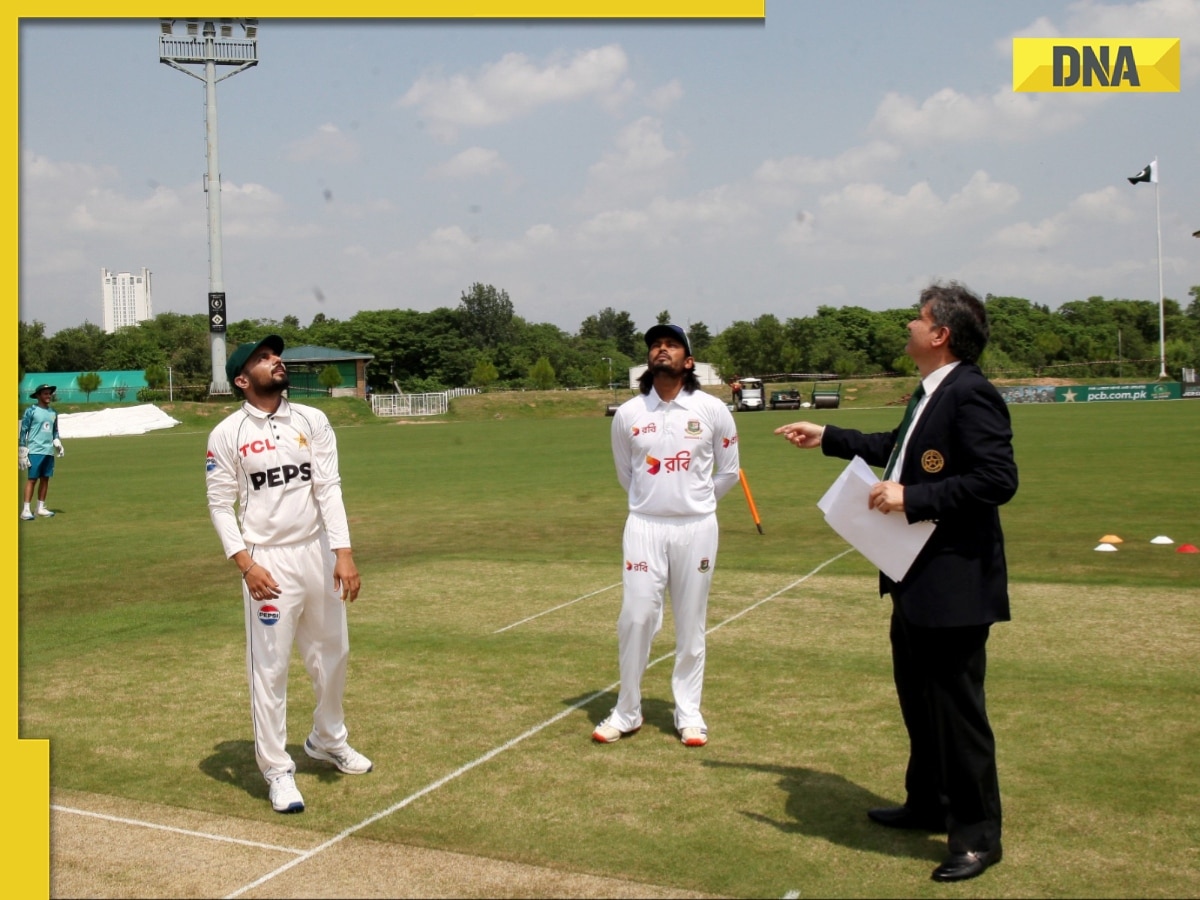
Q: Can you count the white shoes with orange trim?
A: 2